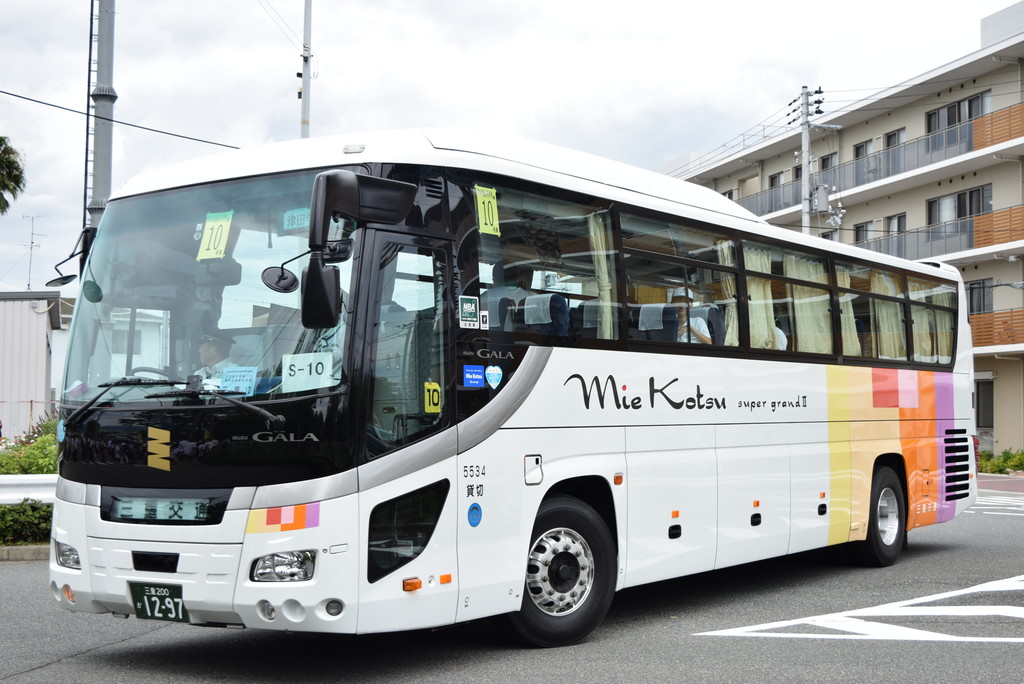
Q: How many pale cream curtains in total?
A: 8